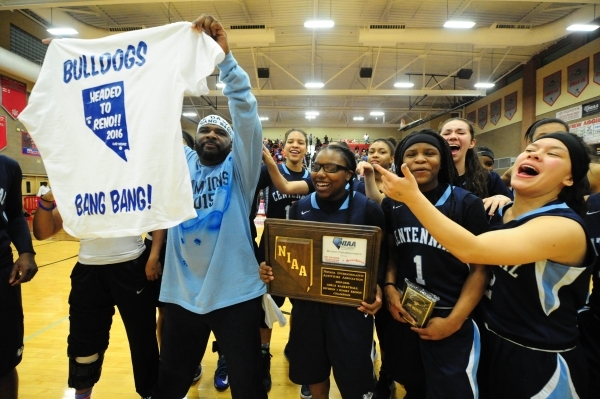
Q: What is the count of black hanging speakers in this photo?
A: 3